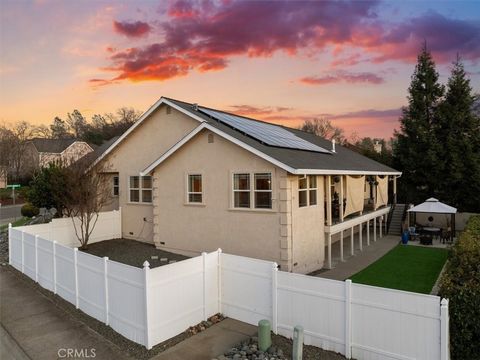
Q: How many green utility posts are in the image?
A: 2